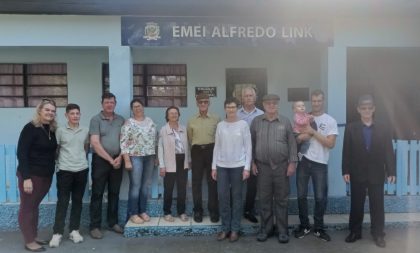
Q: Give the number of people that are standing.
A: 11